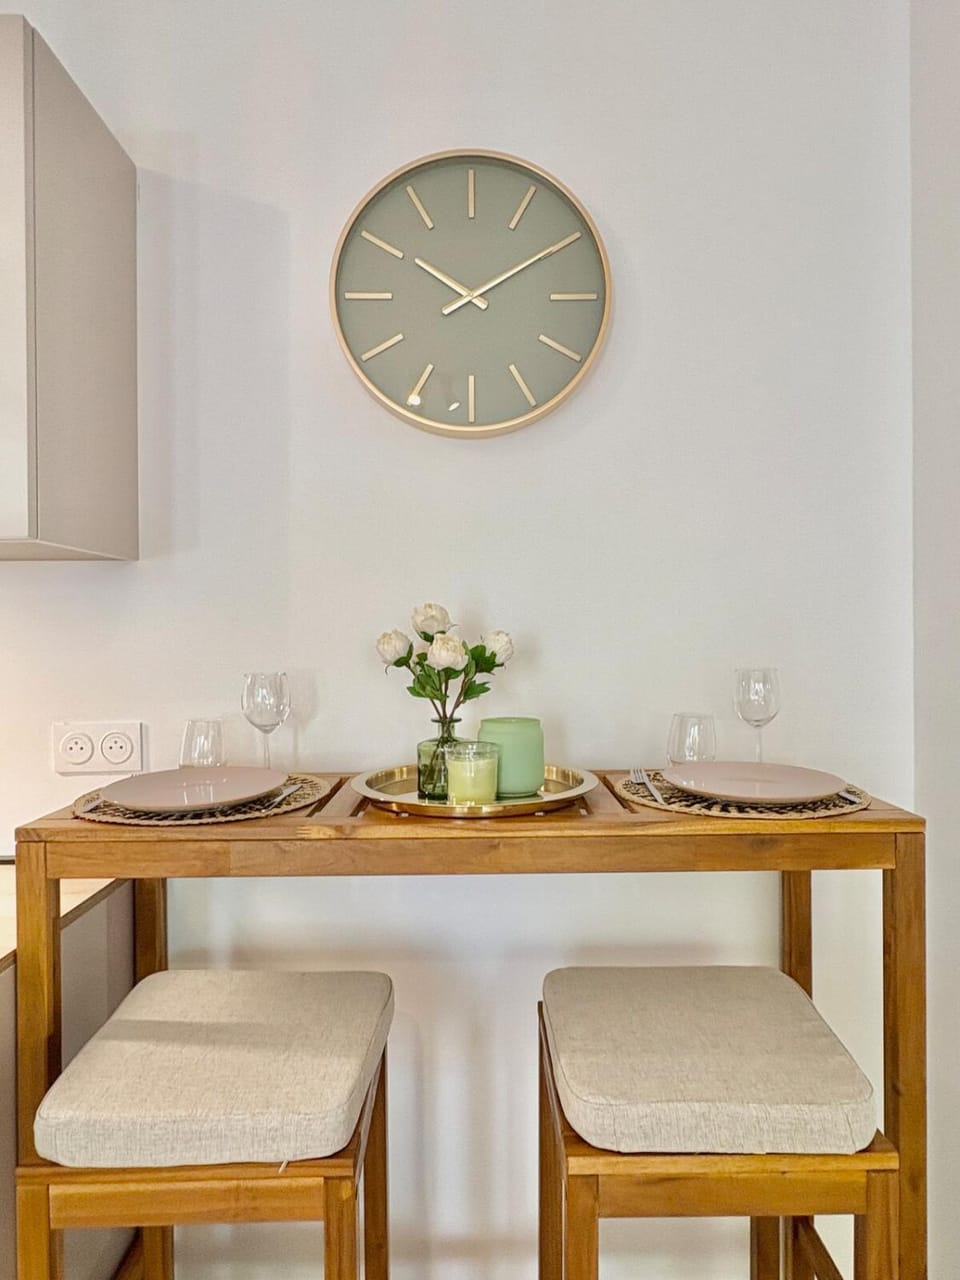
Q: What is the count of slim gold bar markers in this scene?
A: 12